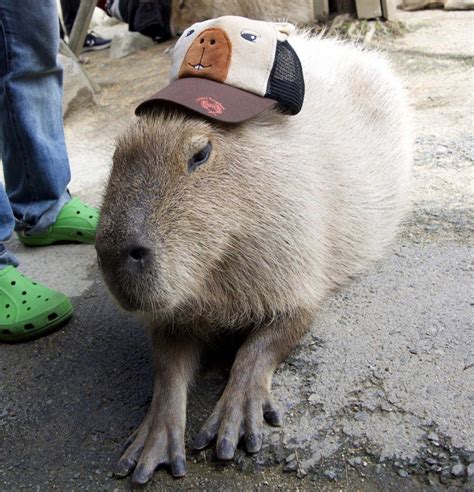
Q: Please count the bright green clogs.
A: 2